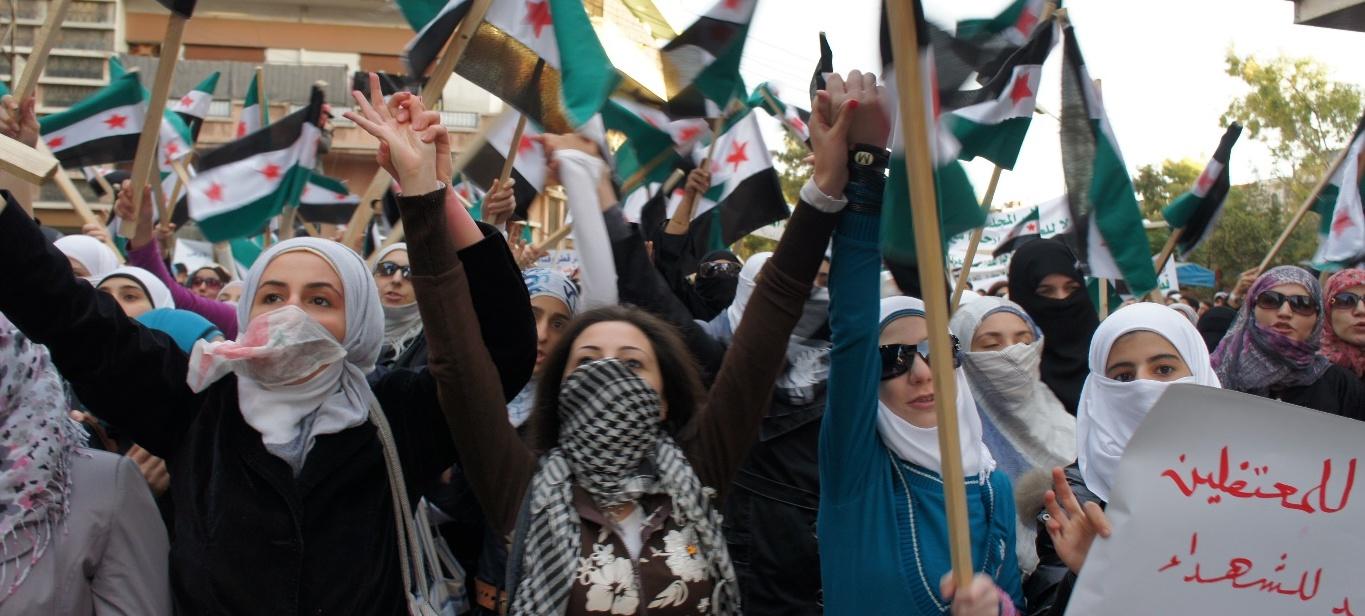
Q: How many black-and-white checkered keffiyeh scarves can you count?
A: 1